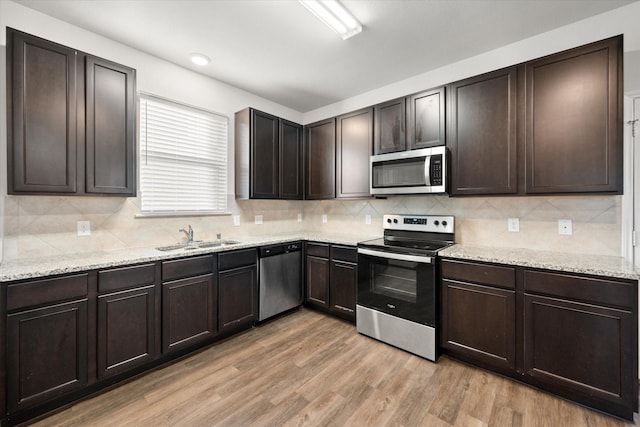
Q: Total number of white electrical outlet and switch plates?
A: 8